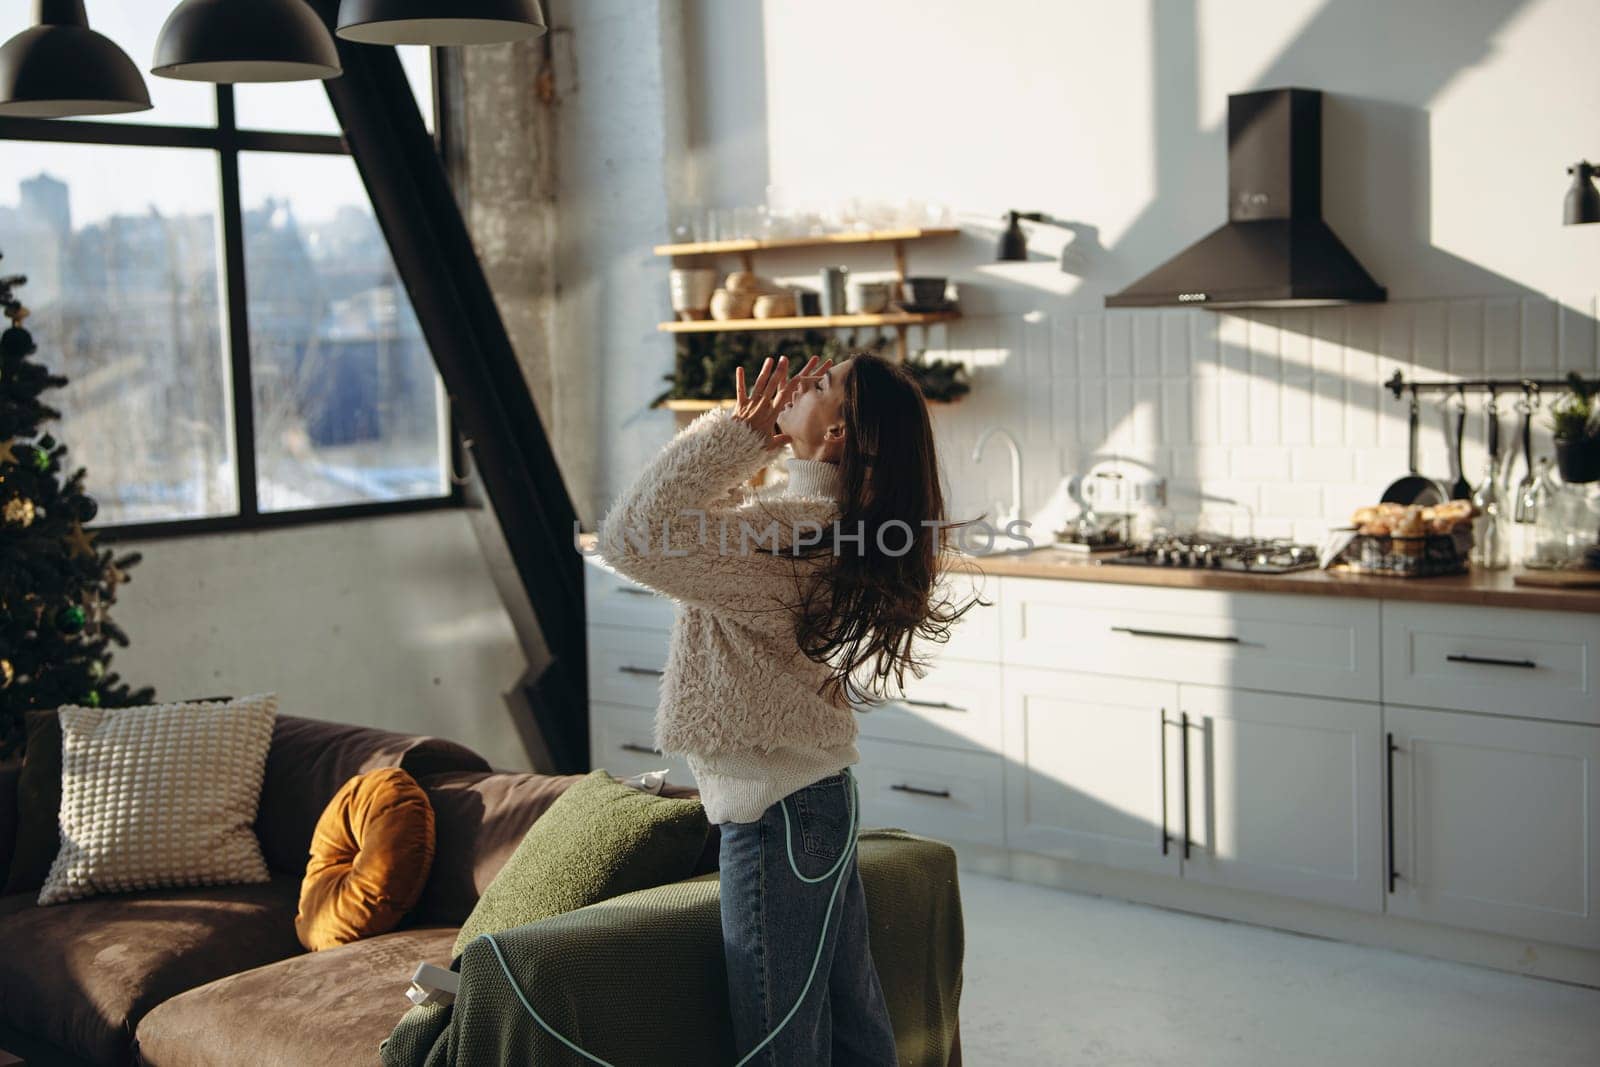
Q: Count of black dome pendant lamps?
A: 3